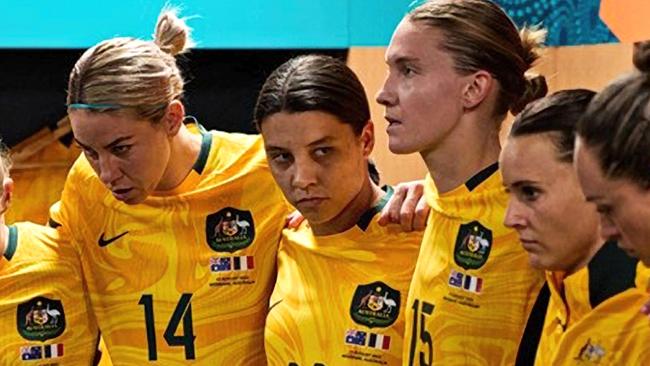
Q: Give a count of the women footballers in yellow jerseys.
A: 6